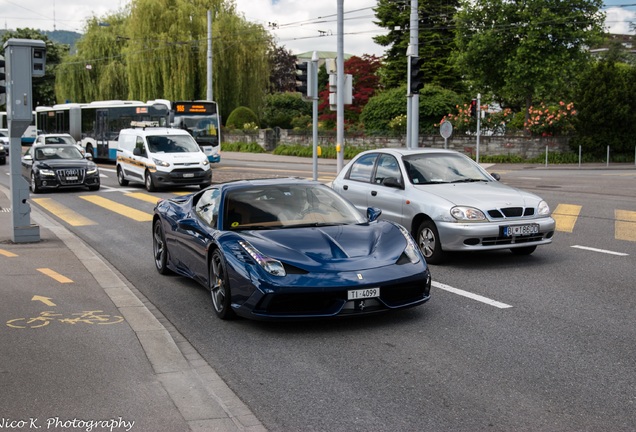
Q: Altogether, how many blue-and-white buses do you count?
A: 2